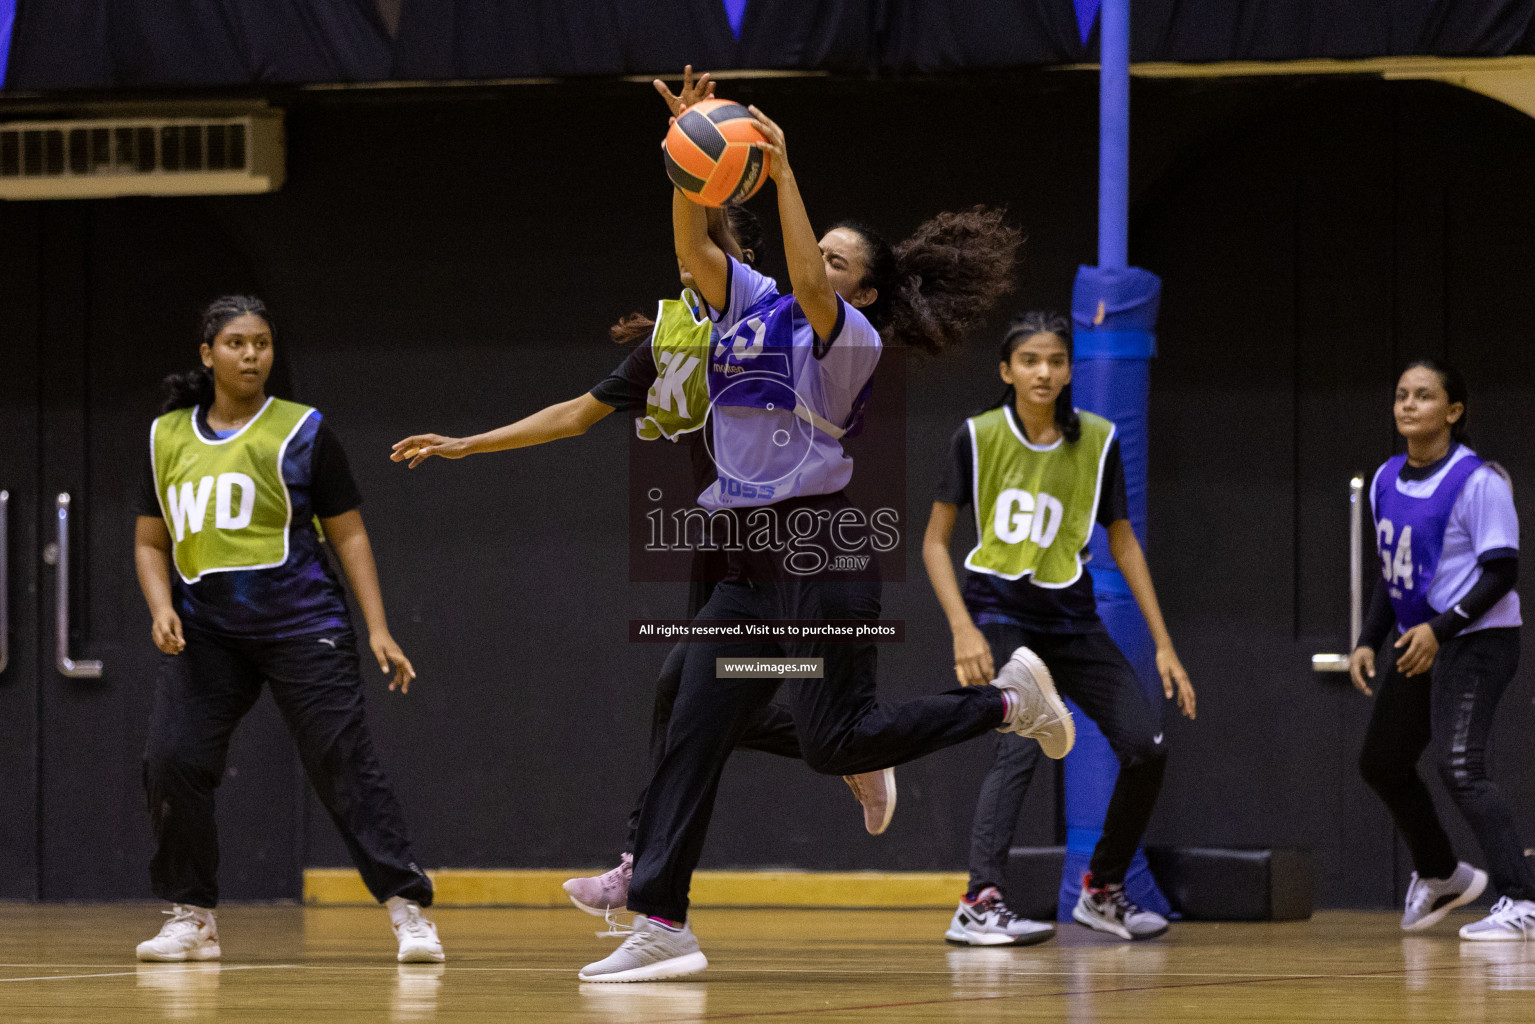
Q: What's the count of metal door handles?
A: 3